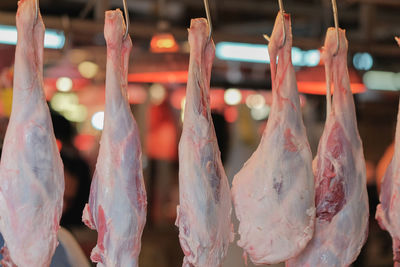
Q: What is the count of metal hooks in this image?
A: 5